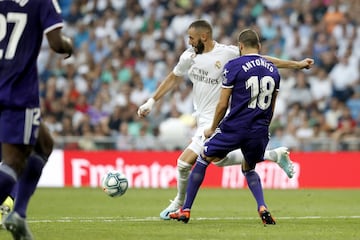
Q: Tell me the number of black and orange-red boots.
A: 2